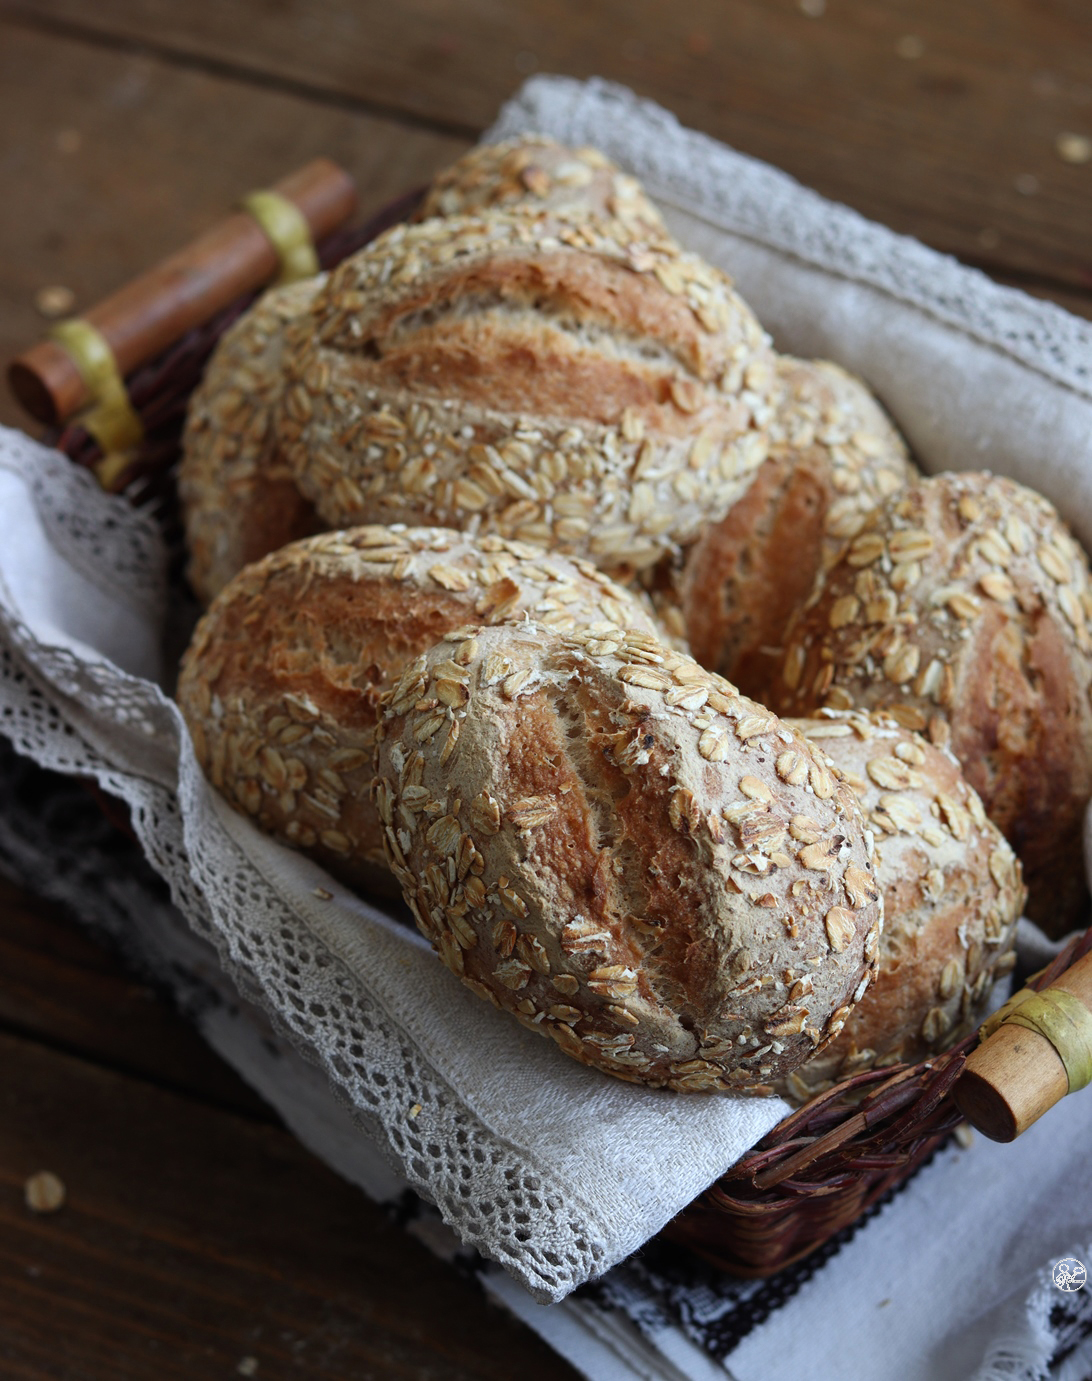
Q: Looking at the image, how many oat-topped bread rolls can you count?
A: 8